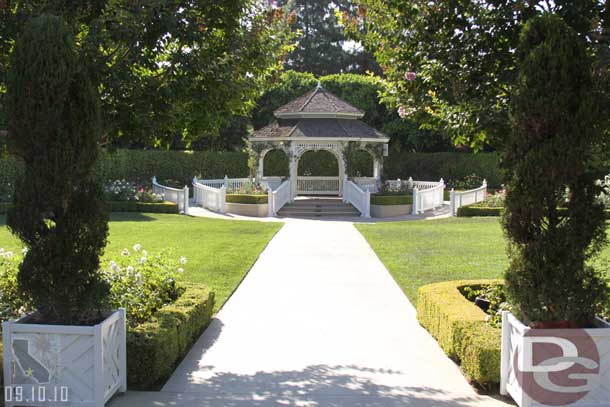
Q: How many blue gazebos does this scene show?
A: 0